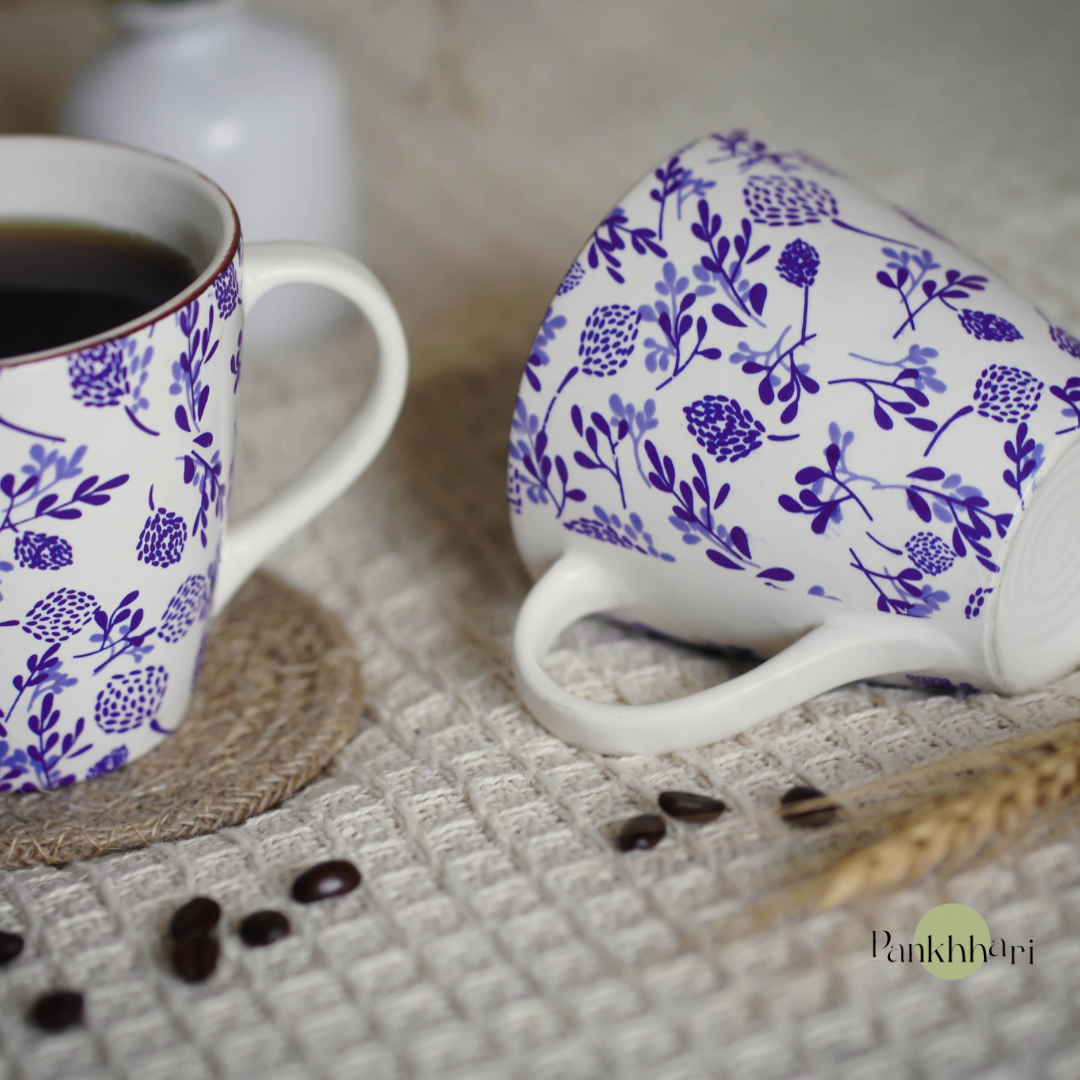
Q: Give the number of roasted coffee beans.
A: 9